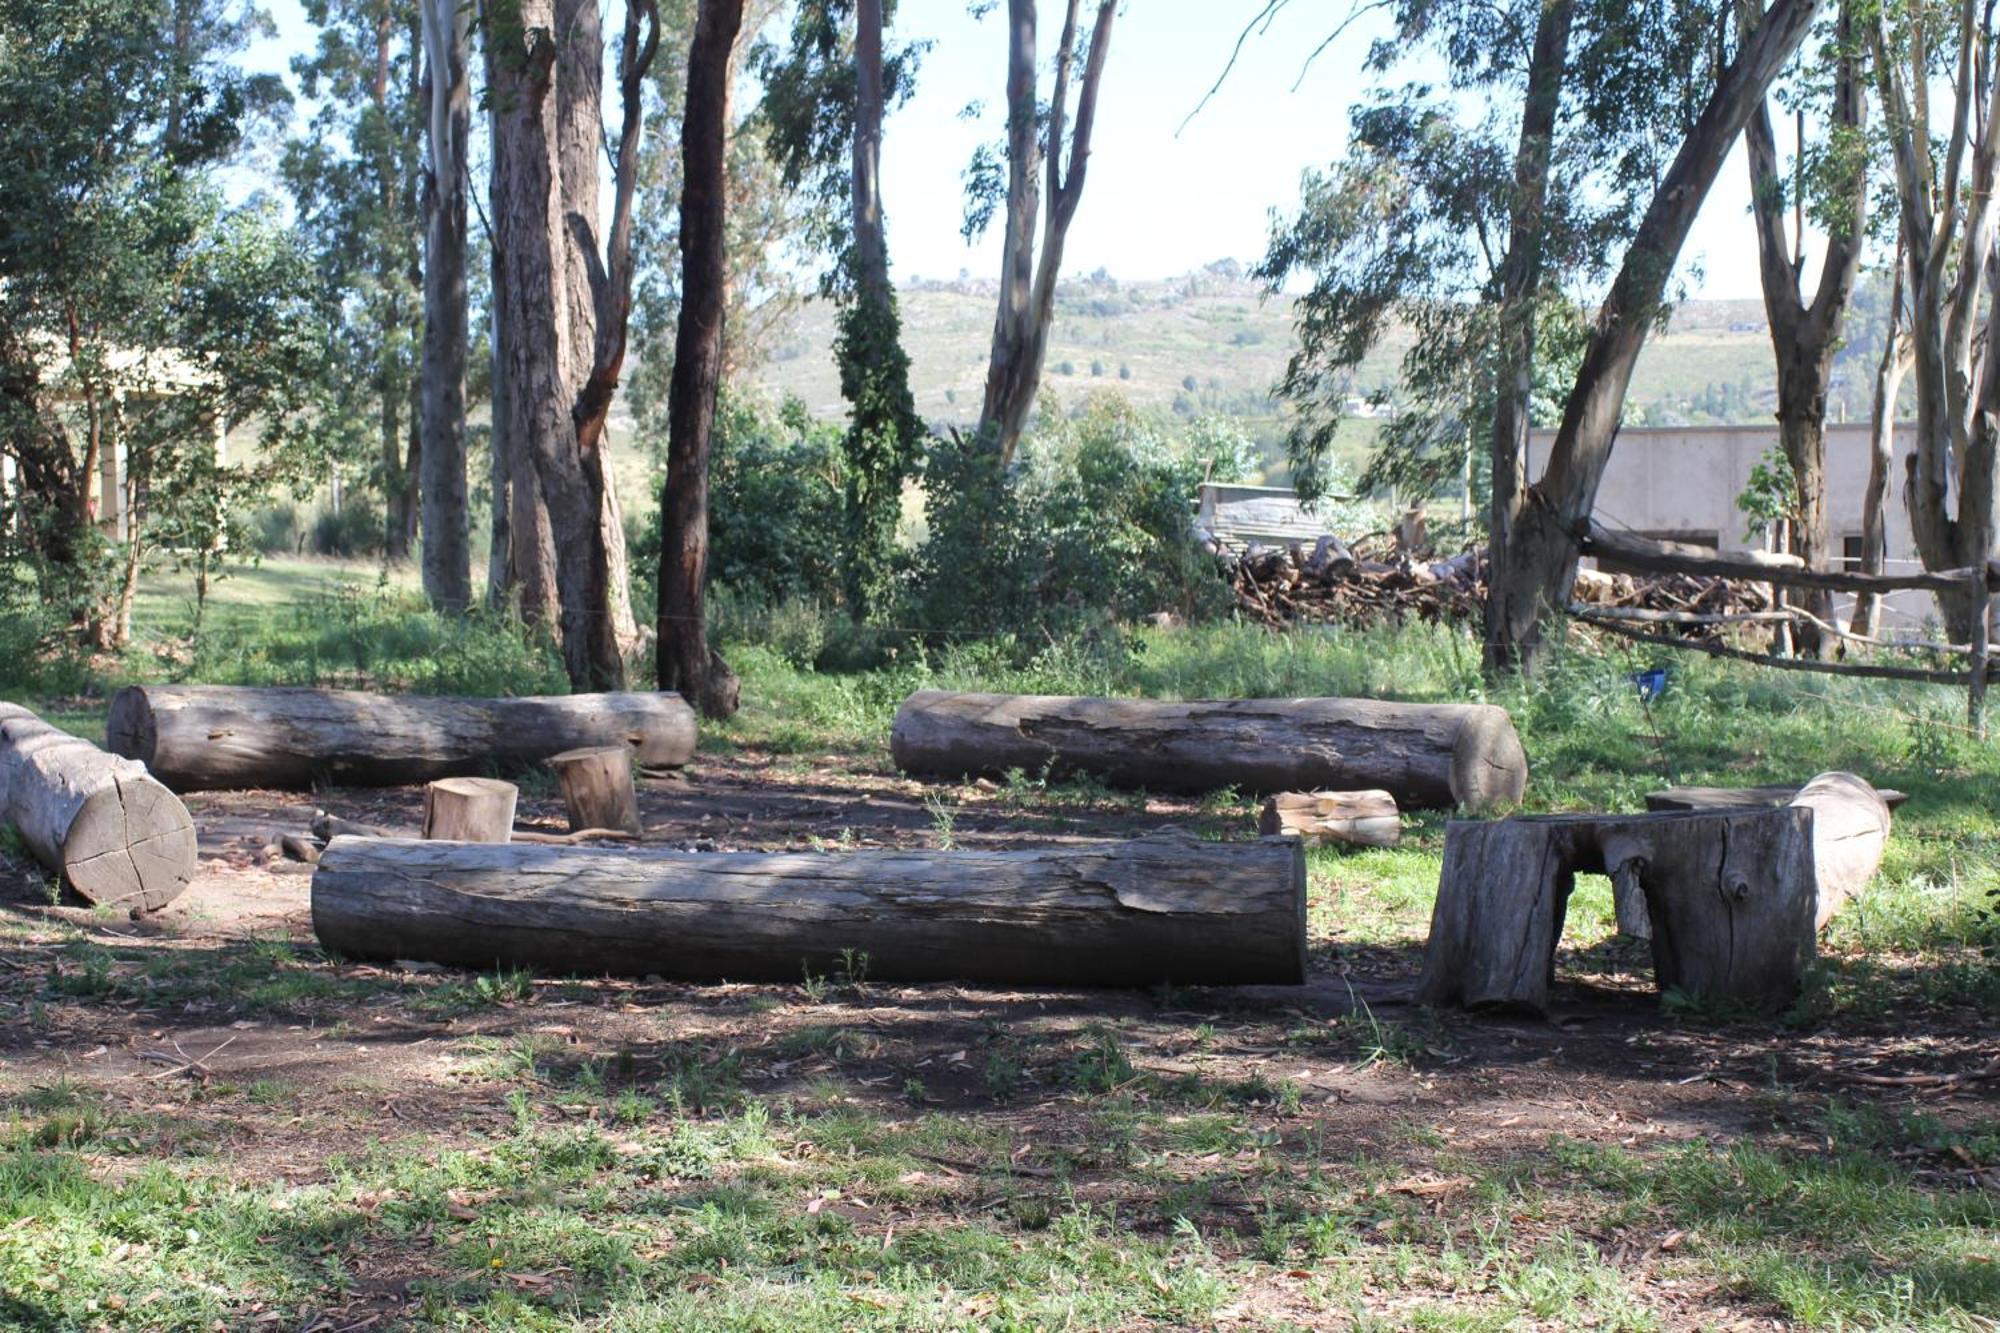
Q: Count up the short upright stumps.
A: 2